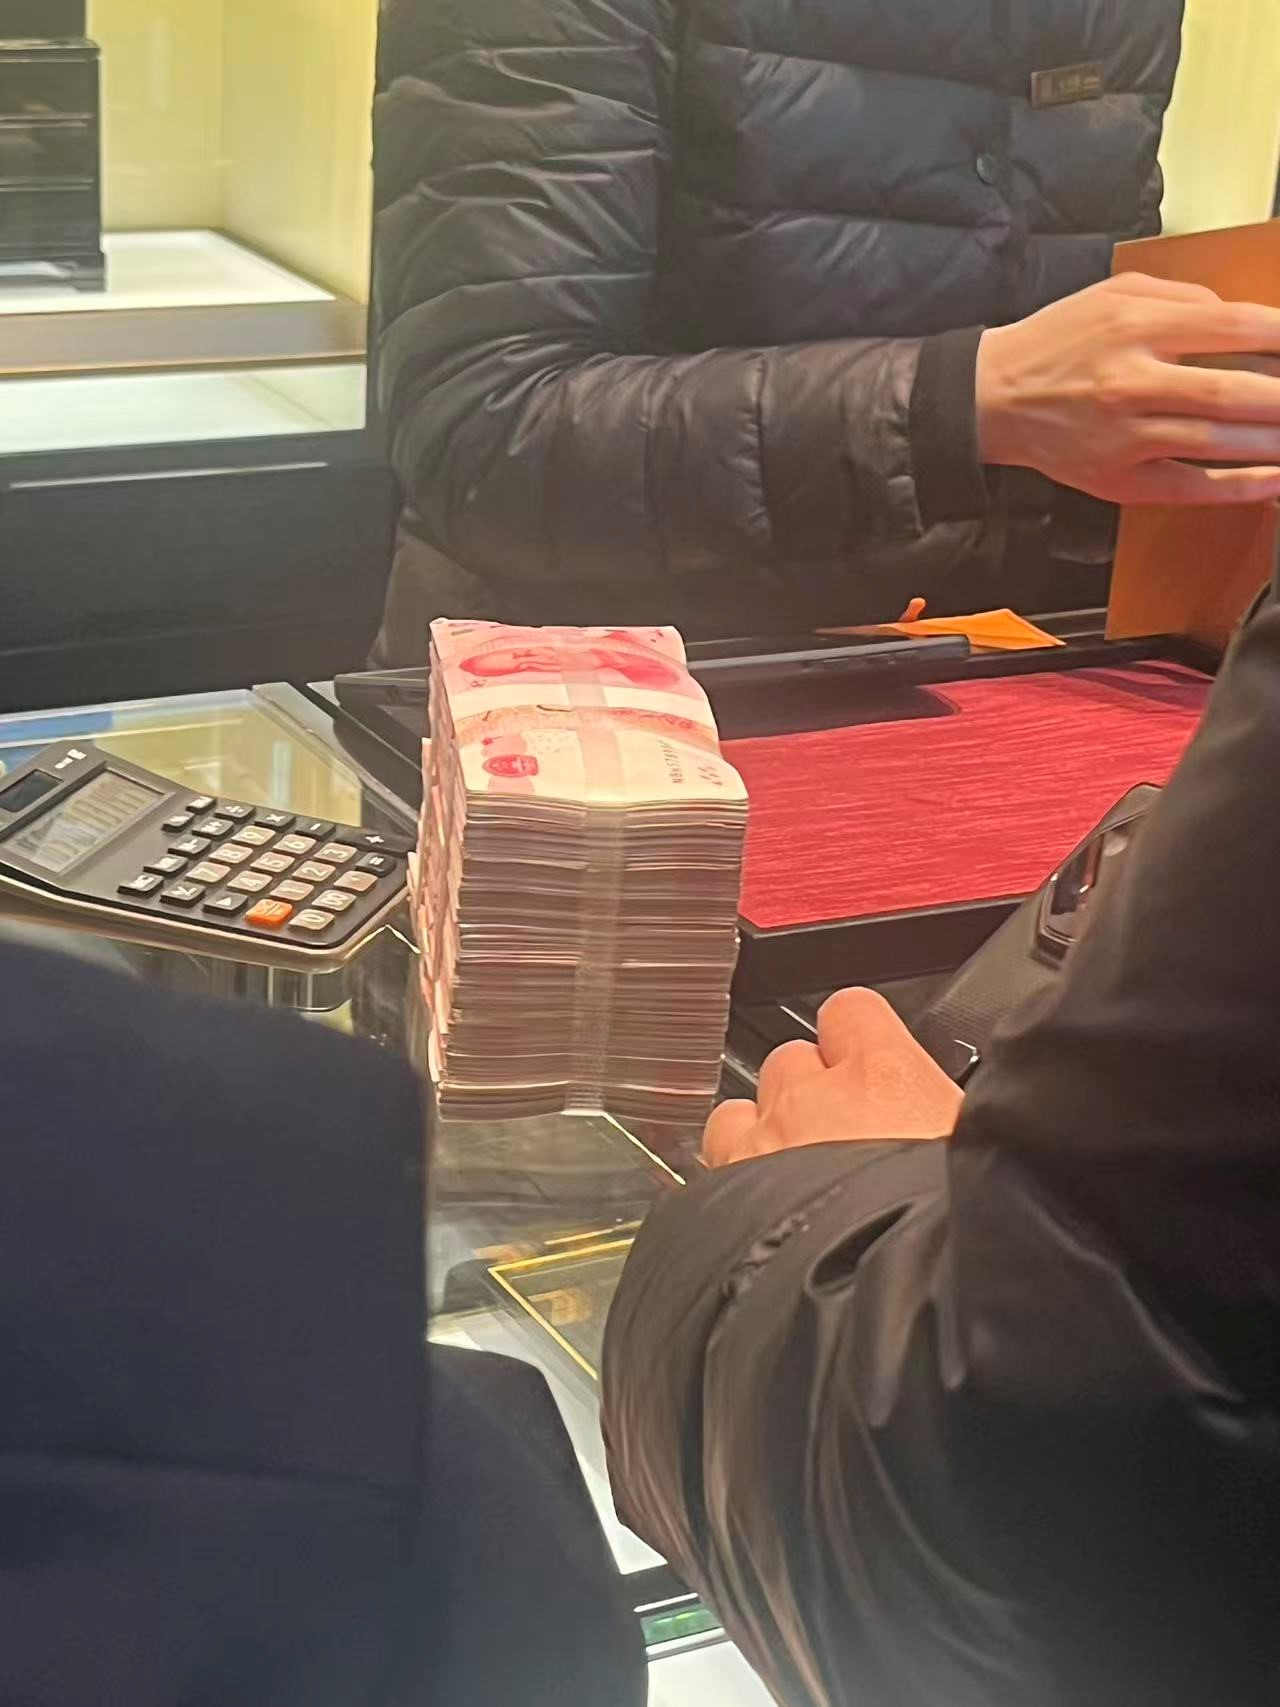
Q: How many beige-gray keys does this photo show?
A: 12